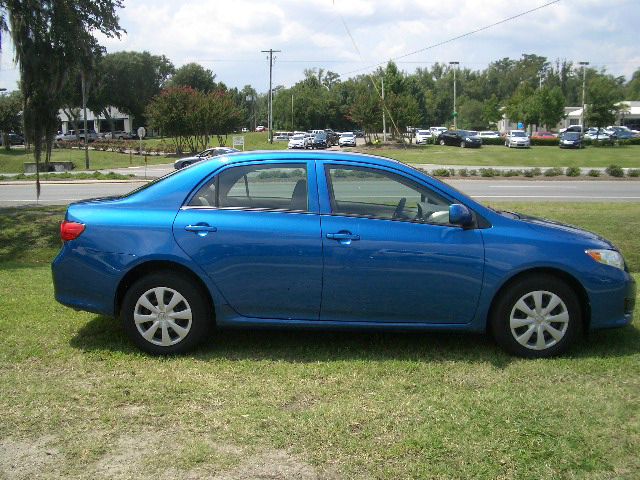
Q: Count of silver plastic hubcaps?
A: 2